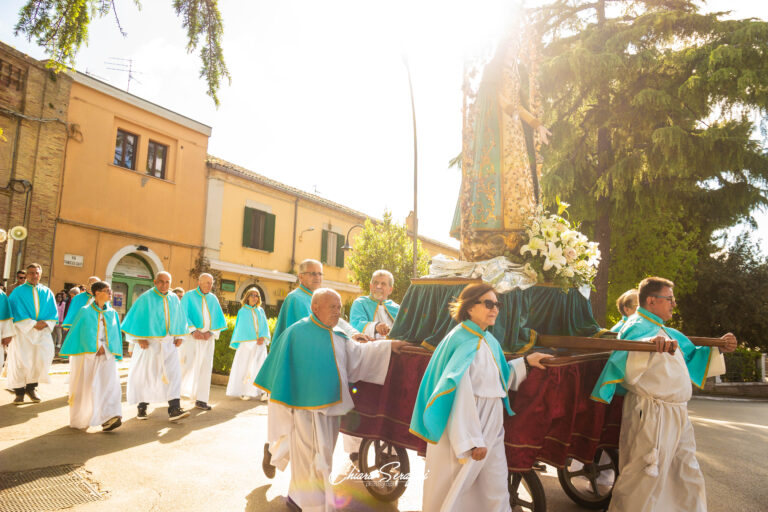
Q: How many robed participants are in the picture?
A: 13